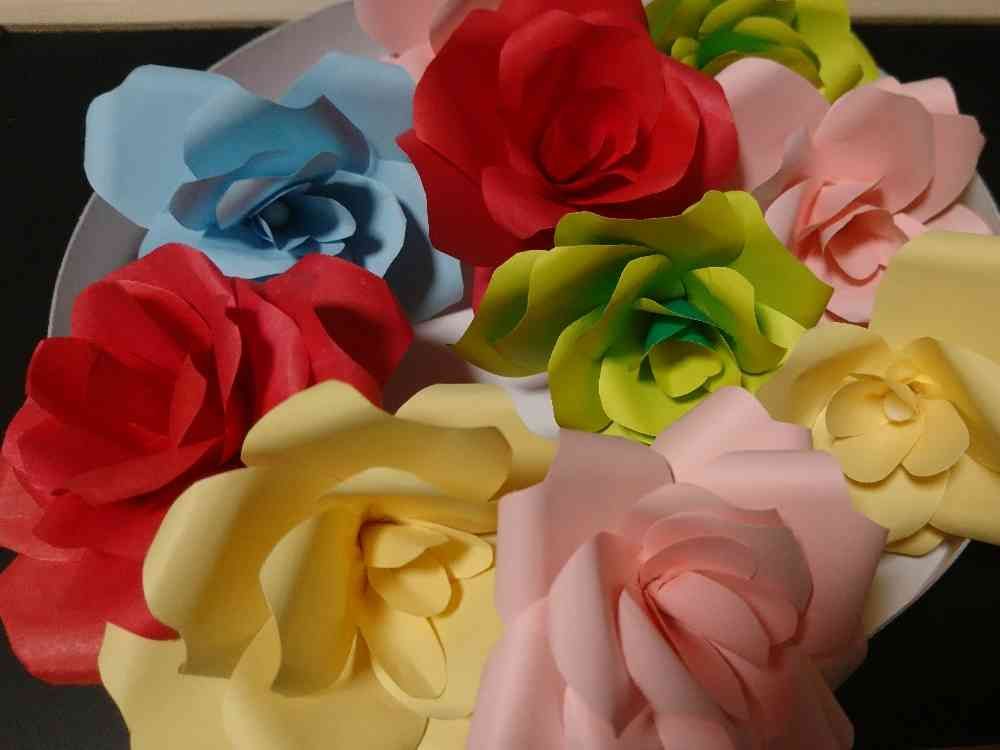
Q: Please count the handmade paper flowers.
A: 10